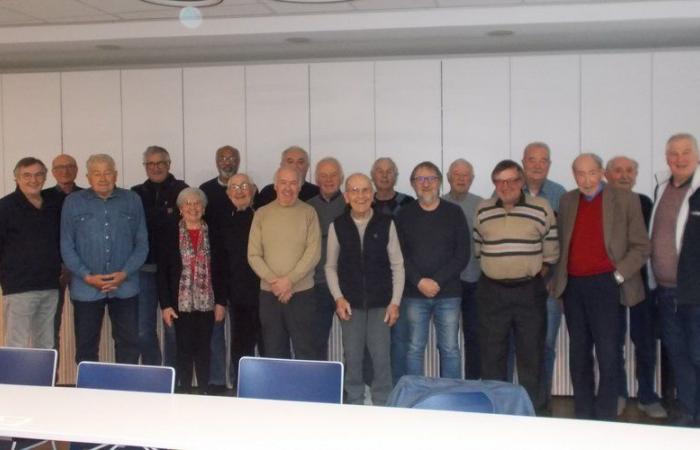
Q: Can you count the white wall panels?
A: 11